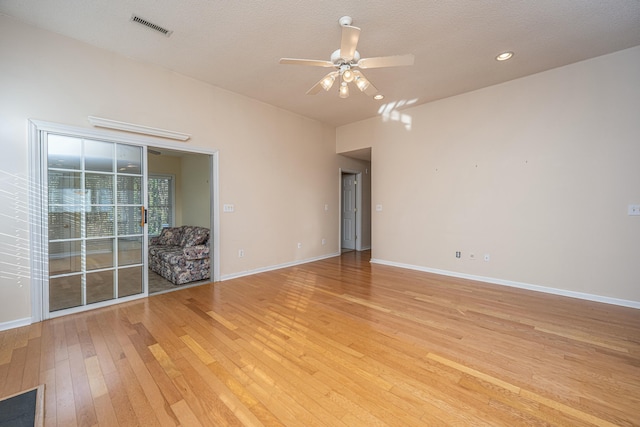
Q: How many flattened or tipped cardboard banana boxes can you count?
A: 0